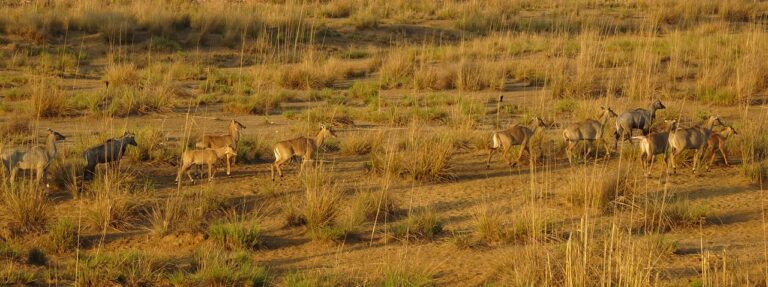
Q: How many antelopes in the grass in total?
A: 11